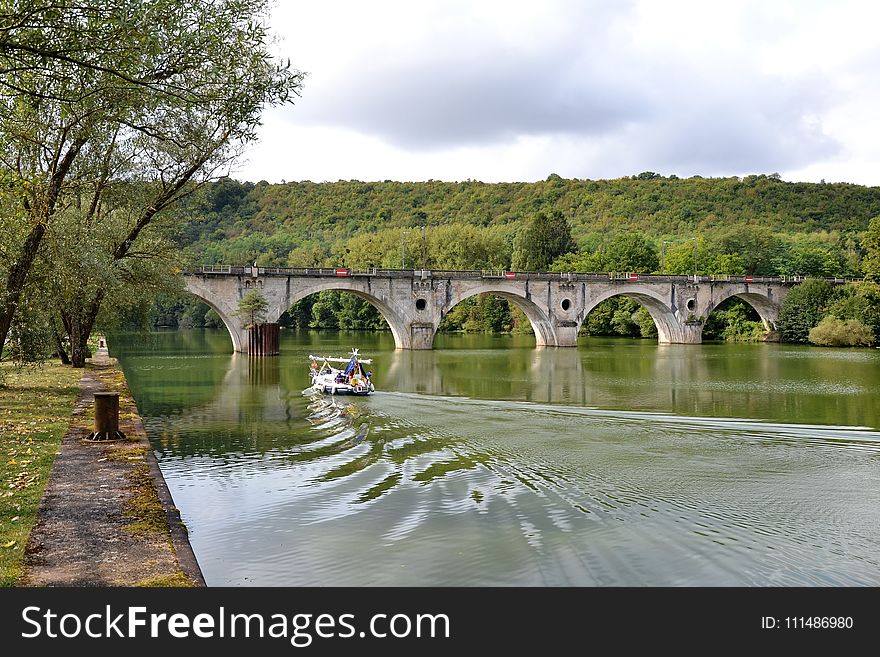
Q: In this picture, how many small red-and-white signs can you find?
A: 4